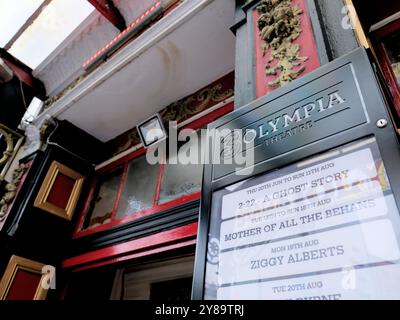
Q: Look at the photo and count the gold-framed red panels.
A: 2